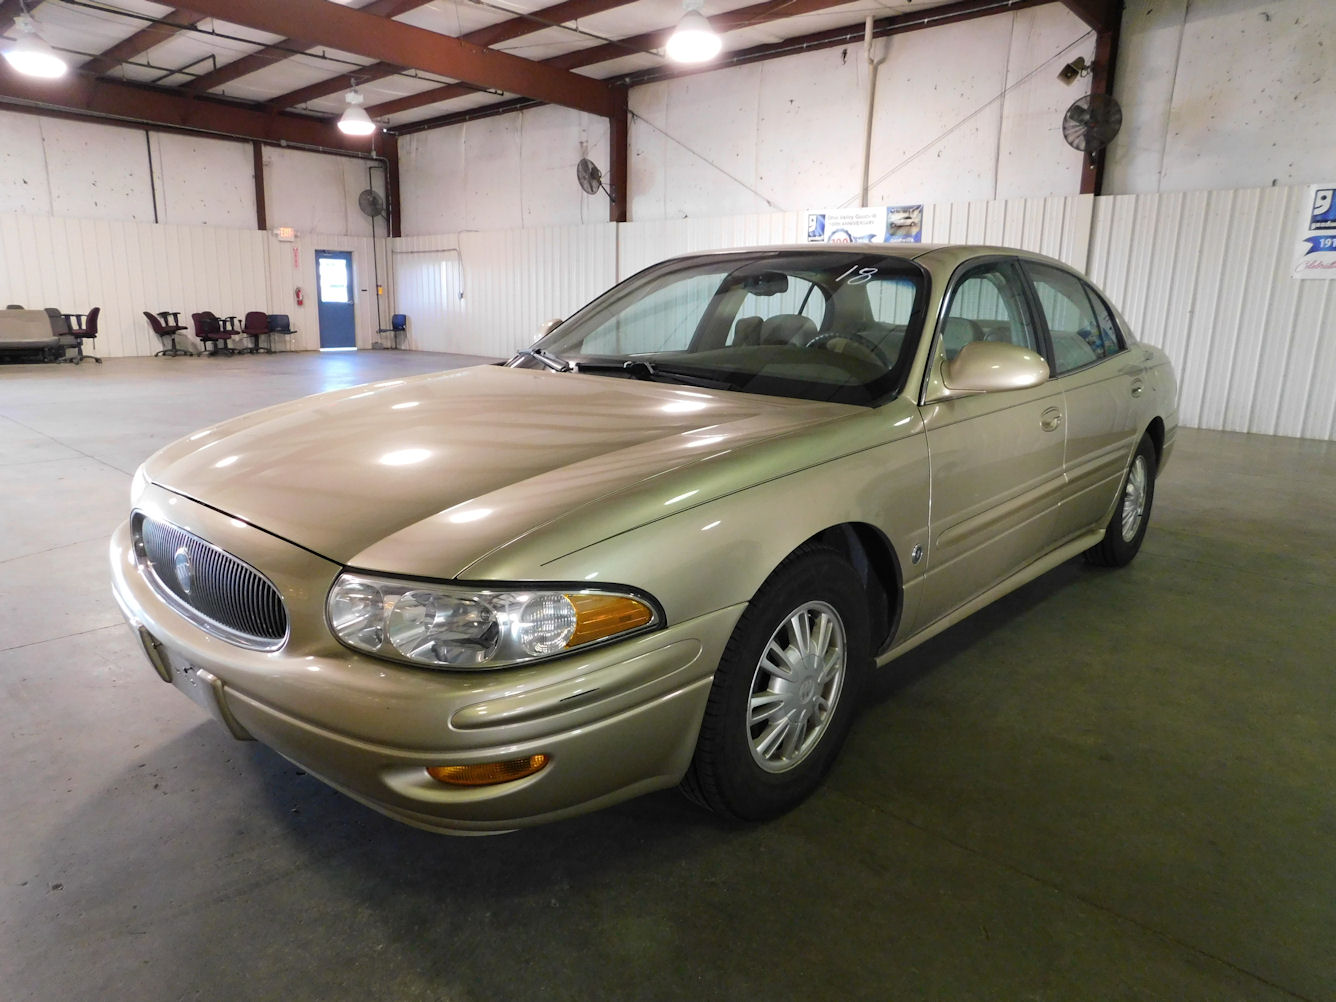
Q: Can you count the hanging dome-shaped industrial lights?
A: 3